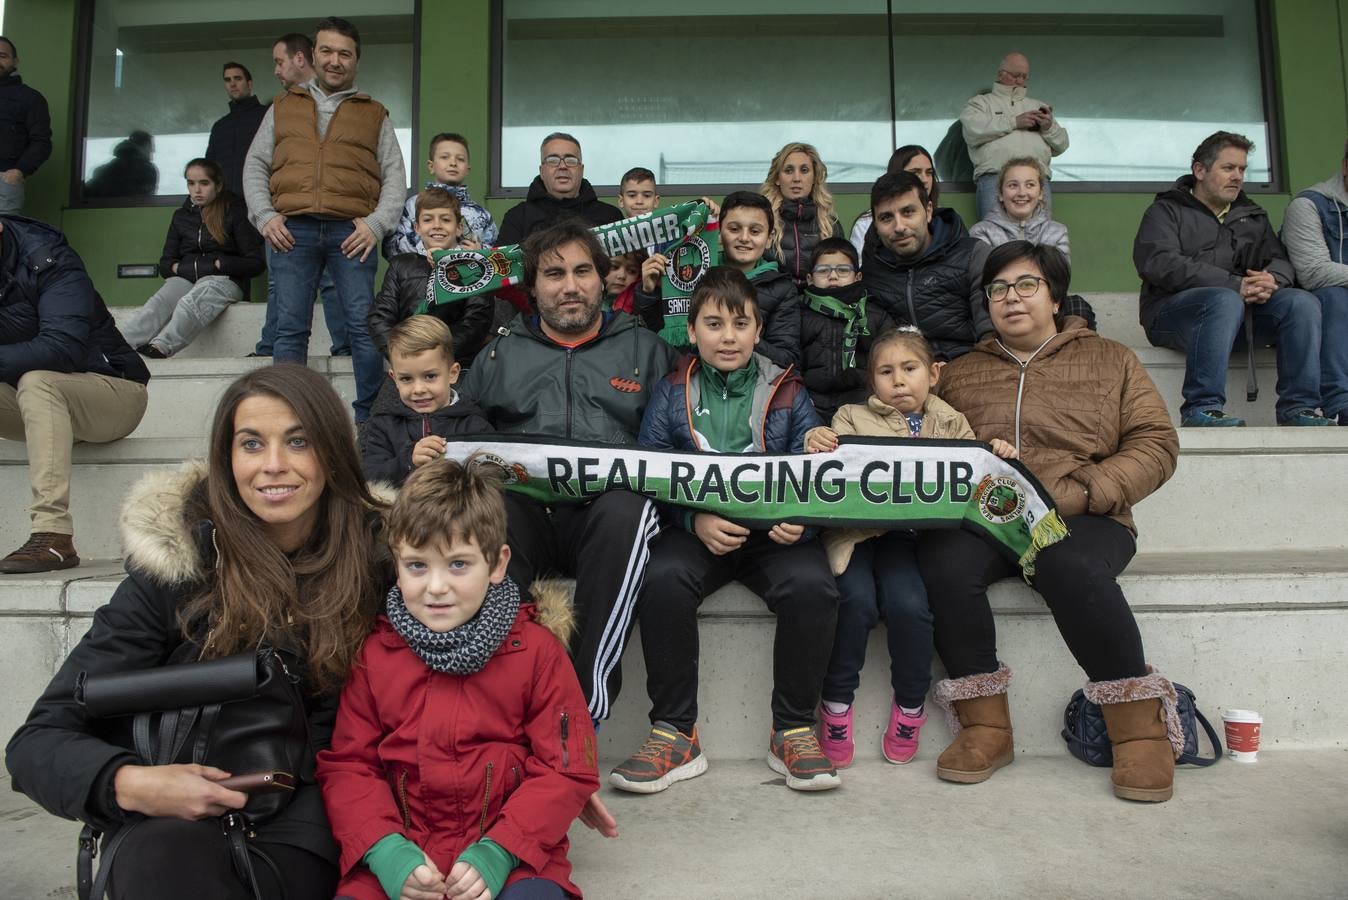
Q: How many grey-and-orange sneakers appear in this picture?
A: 2